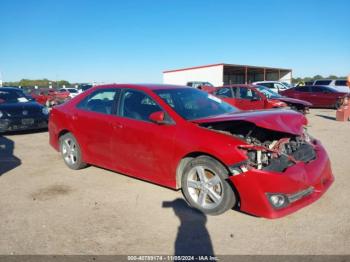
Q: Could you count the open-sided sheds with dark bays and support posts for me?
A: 1